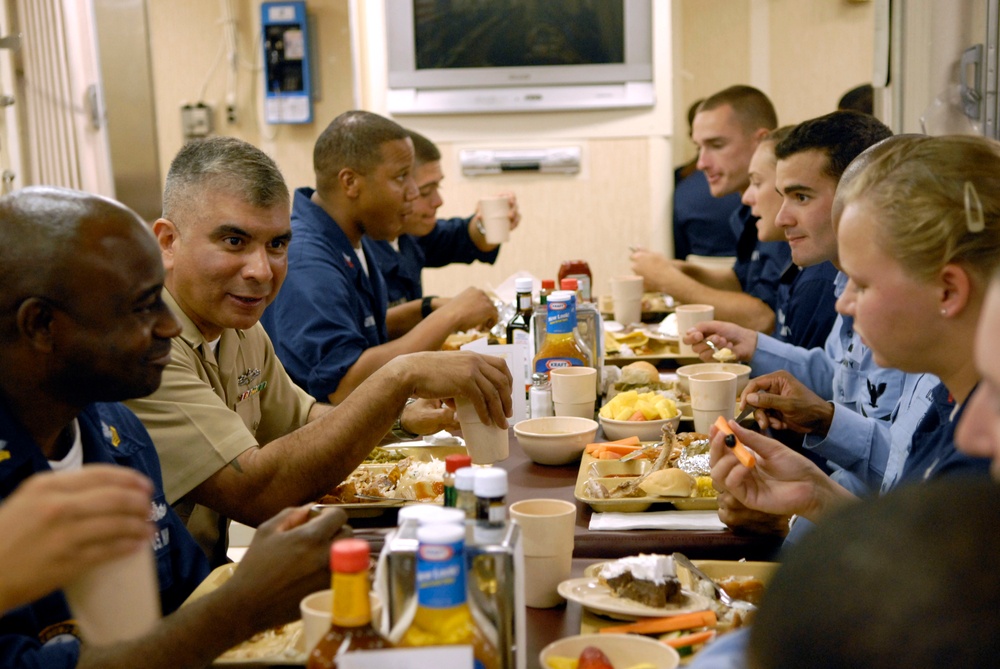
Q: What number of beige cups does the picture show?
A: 9